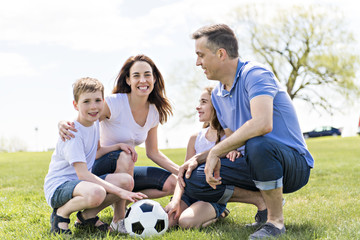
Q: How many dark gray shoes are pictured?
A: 2